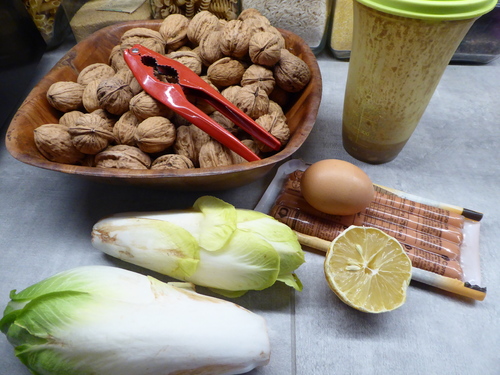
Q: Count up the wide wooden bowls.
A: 1